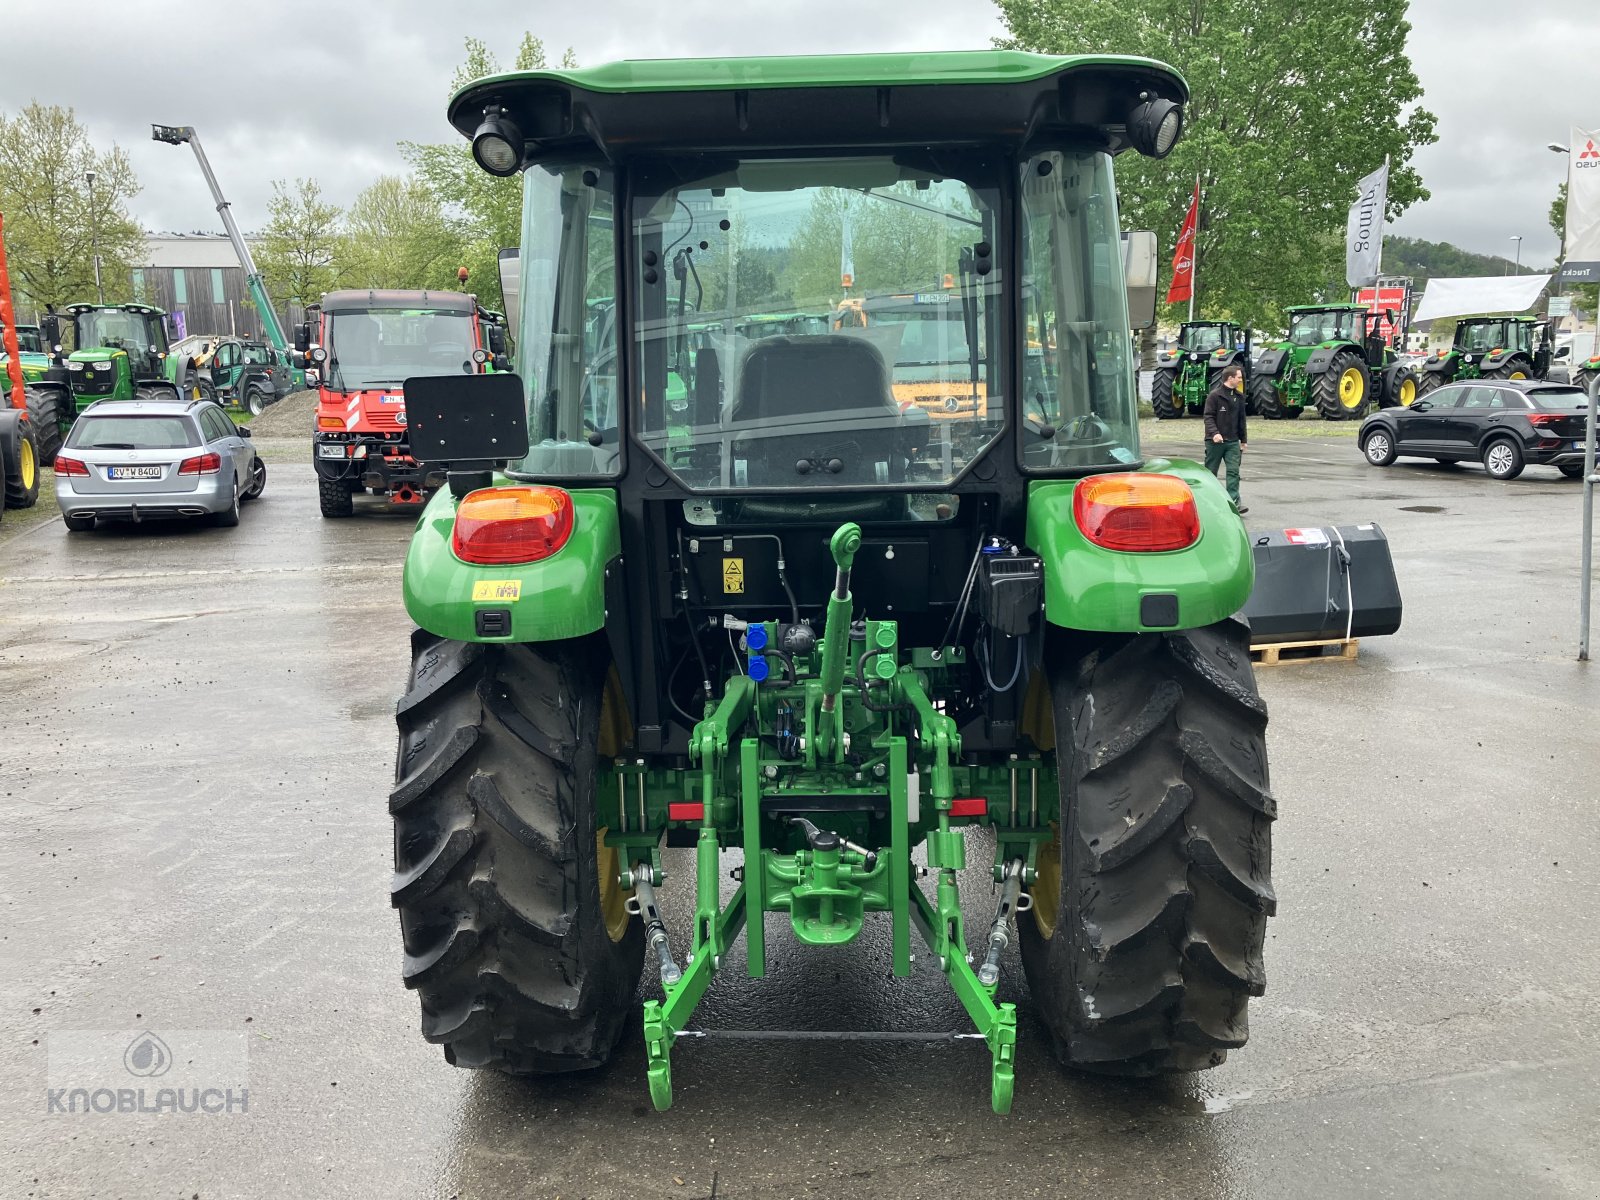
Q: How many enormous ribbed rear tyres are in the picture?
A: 2